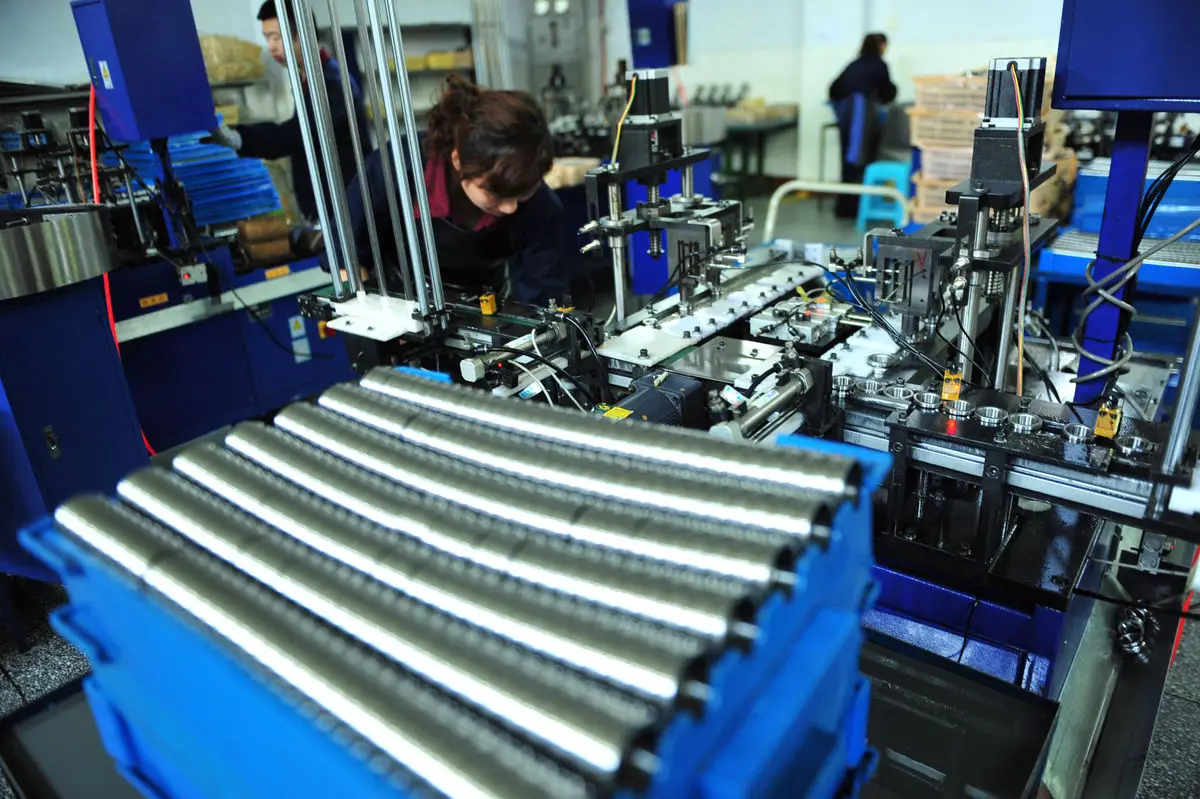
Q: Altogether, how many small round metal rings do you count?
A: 10